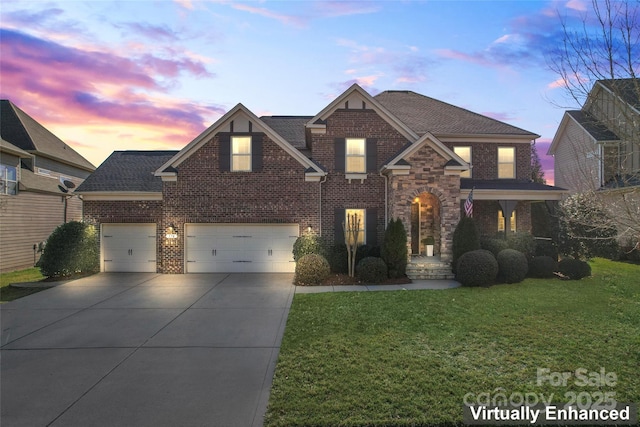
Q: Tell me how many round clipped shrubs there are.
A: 6